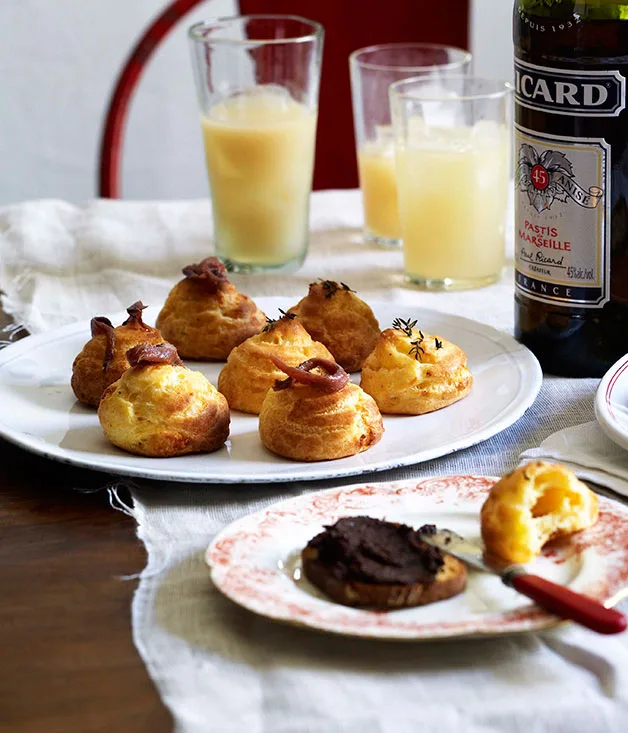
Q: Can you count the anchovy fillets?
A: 4